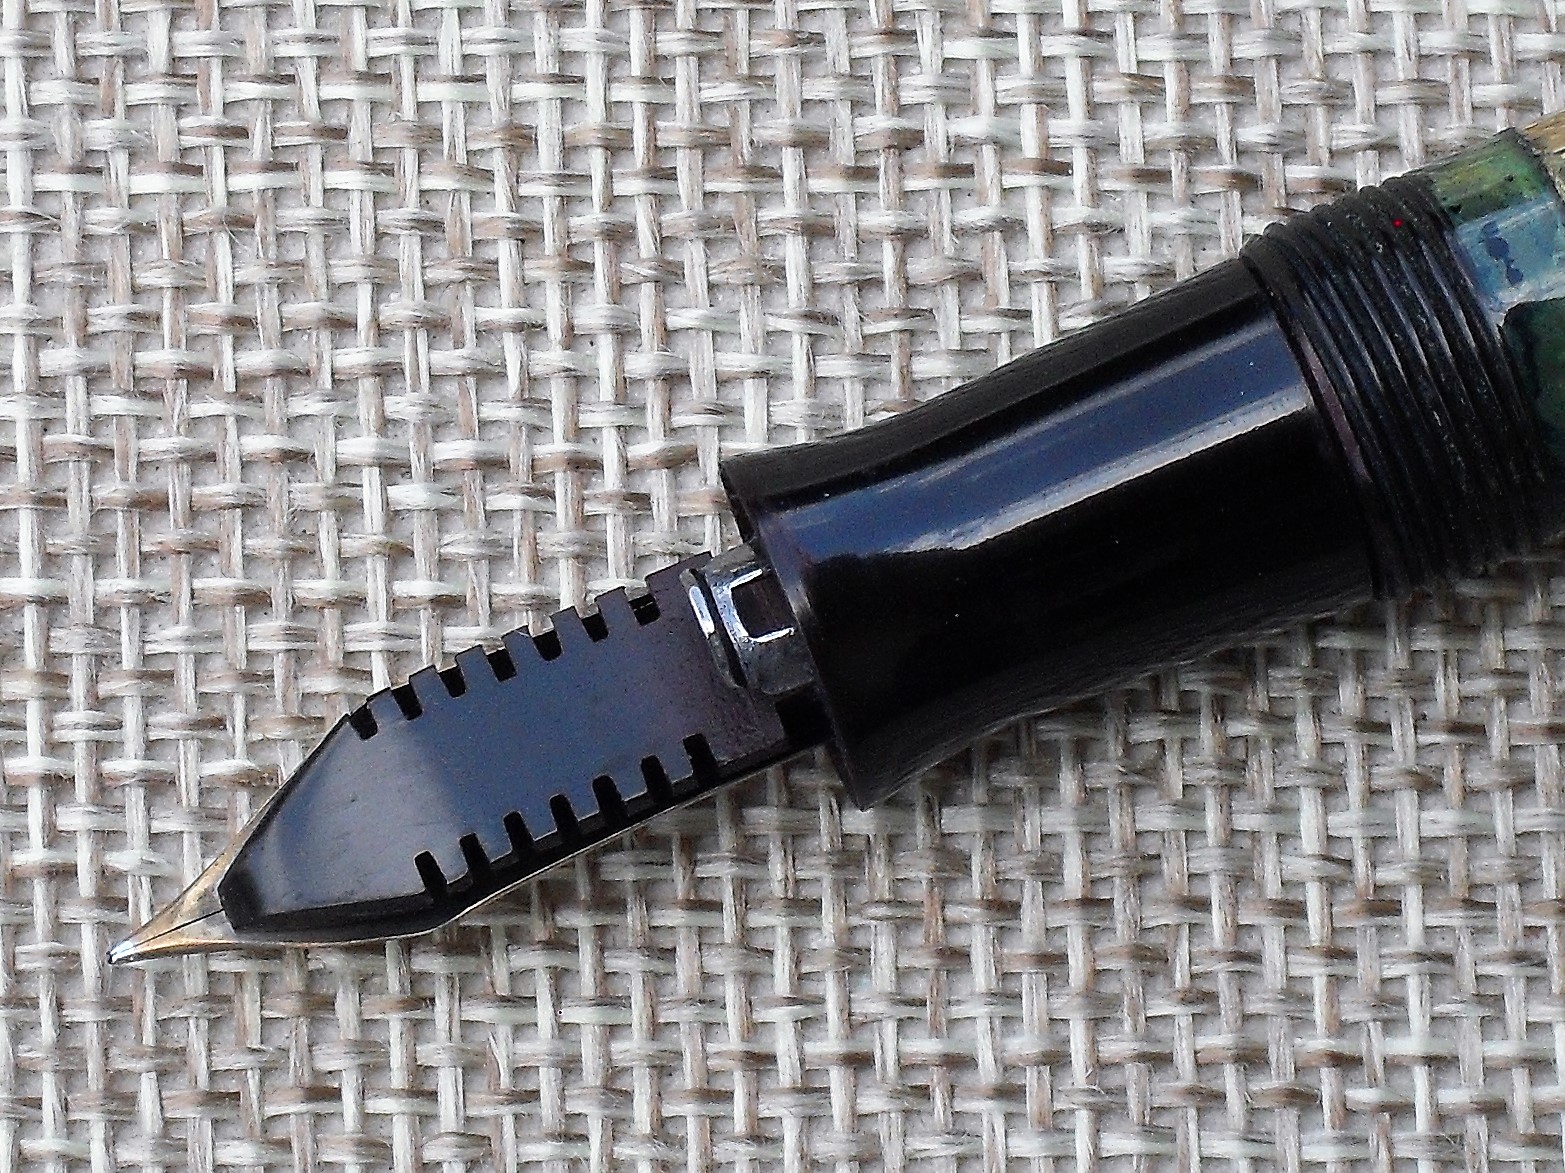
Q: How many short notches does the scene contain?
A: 14